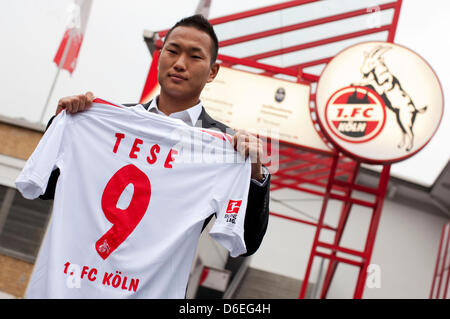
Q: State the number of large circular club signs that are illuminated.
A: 1